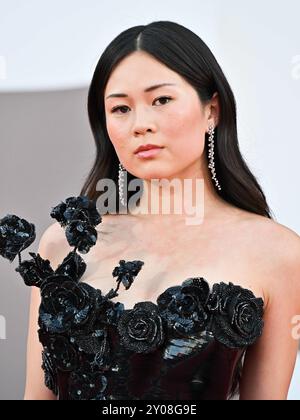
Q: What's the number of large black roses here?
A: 4